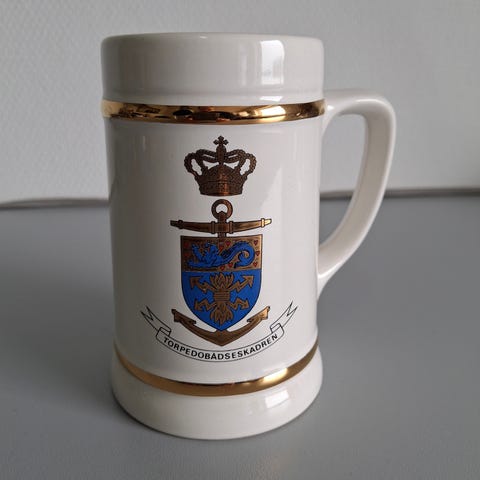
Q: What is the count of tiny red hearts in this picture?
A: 9